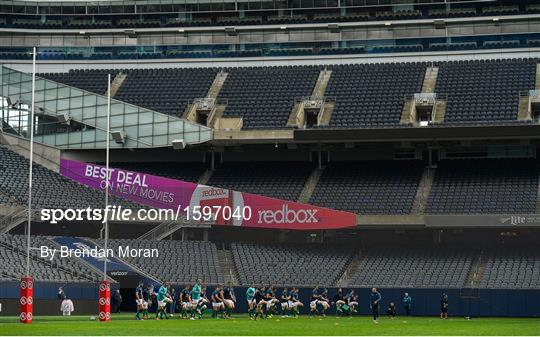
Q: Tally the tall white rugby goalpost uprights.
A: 2